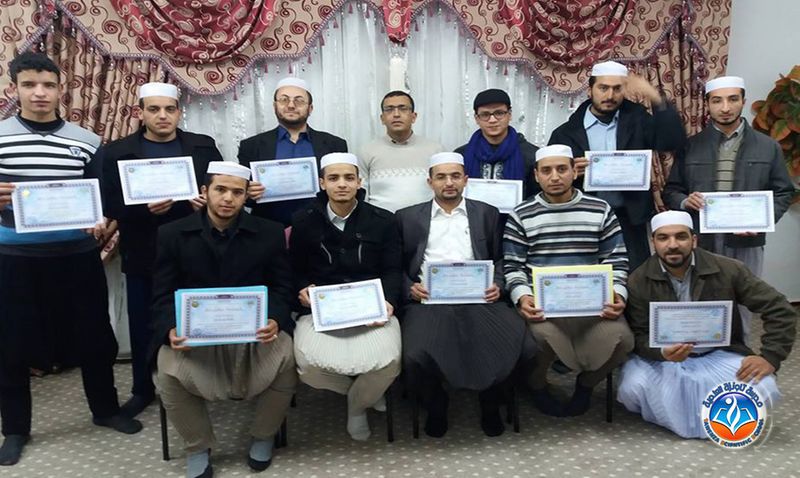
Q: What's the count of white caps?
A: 9